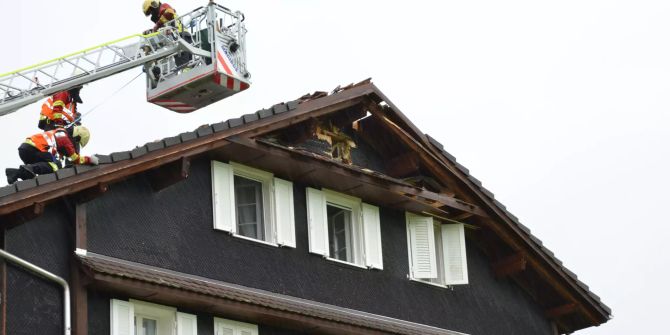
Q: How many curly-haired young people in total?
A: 0